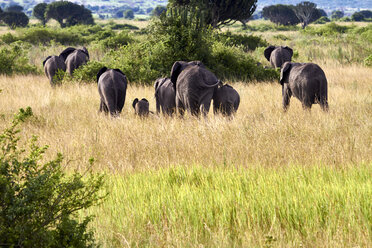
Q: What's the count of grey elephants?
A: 9